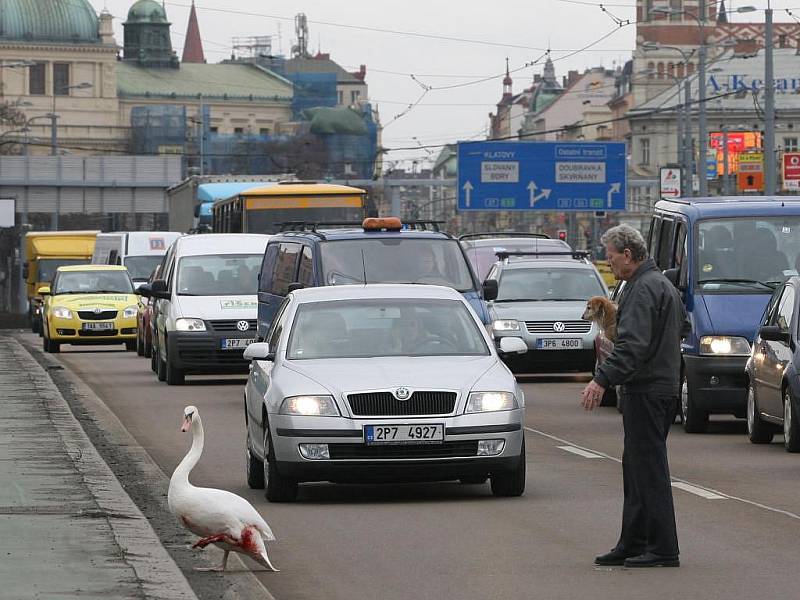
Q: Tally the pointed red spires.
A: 1